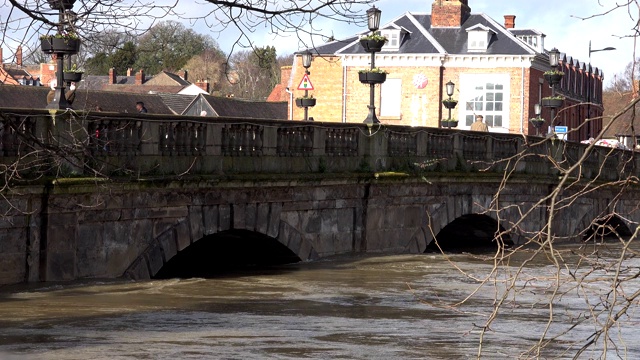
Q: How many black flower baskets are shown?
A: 11